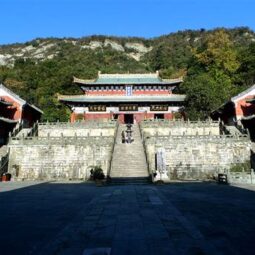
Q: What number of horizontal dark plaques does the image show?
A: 3